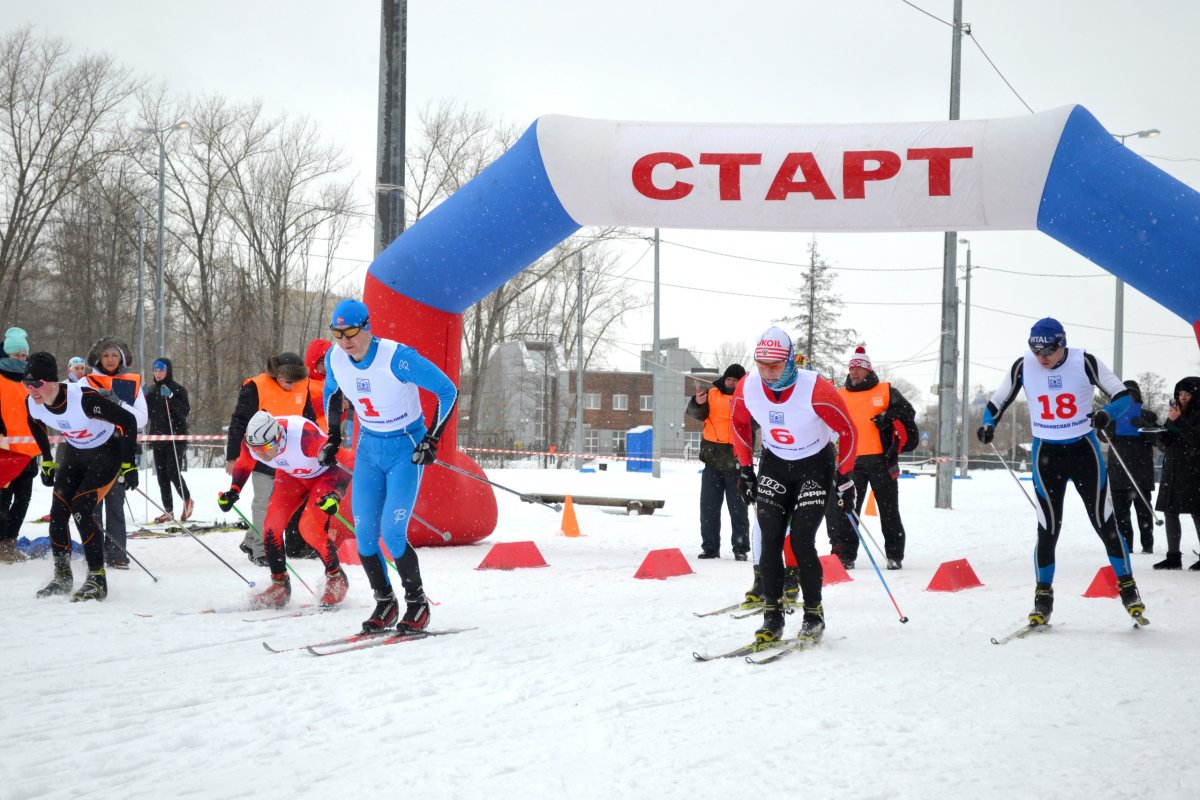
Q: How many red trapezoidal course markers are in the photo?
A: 6